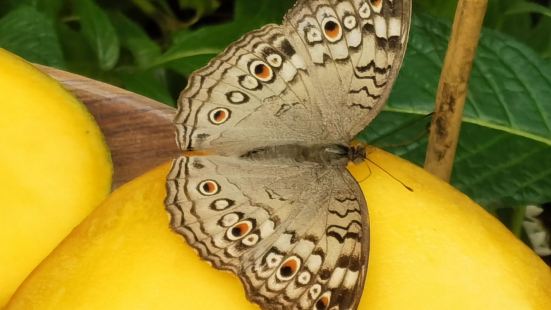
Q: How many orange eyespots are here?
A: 8